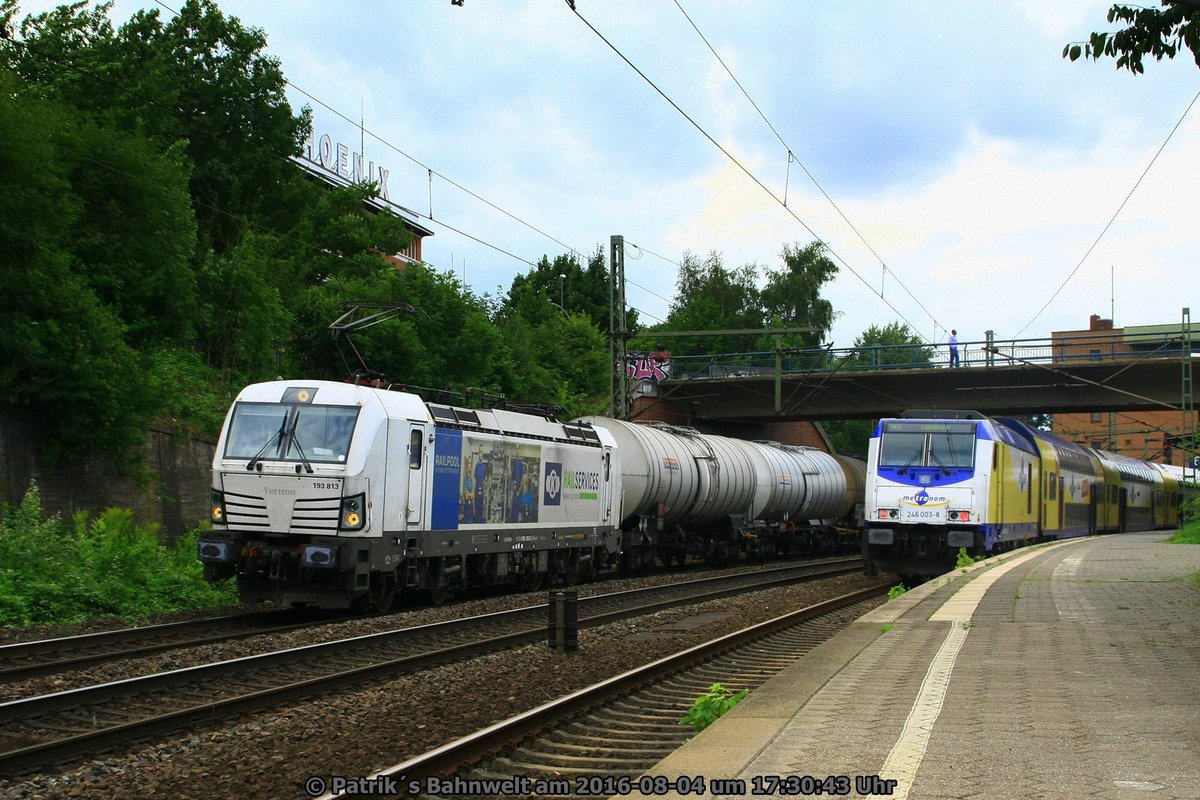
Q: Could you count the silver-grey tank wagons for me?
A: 2